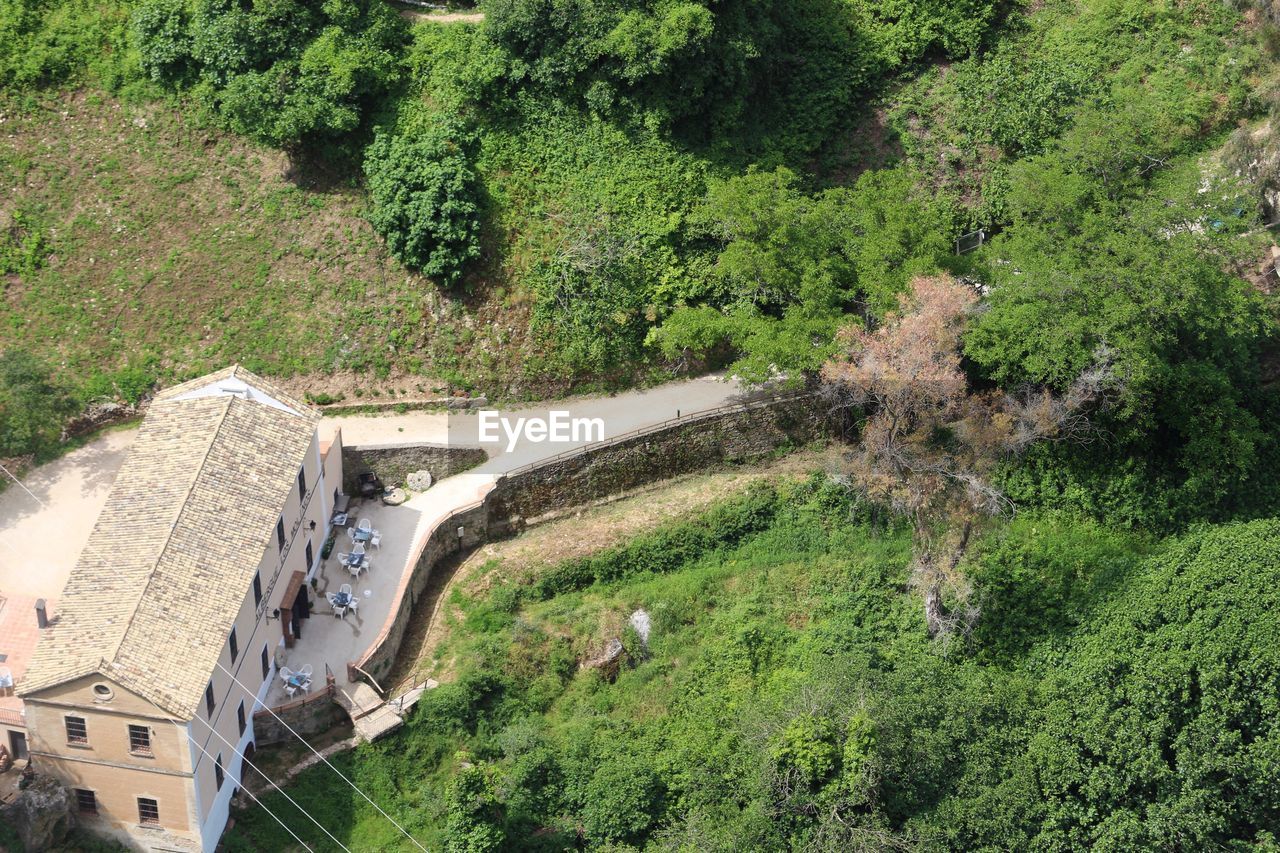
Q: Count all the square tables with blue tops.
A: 4